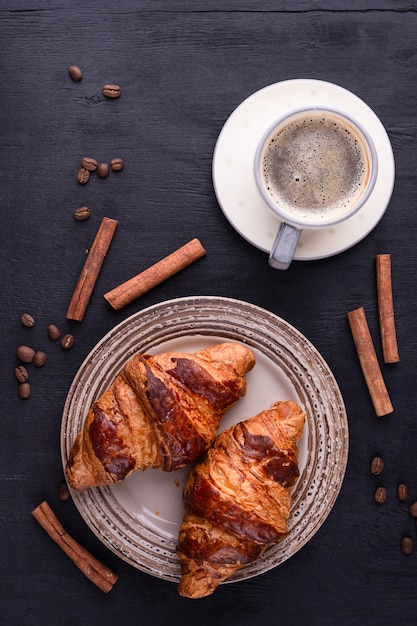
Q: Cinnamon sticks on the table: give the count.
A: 5